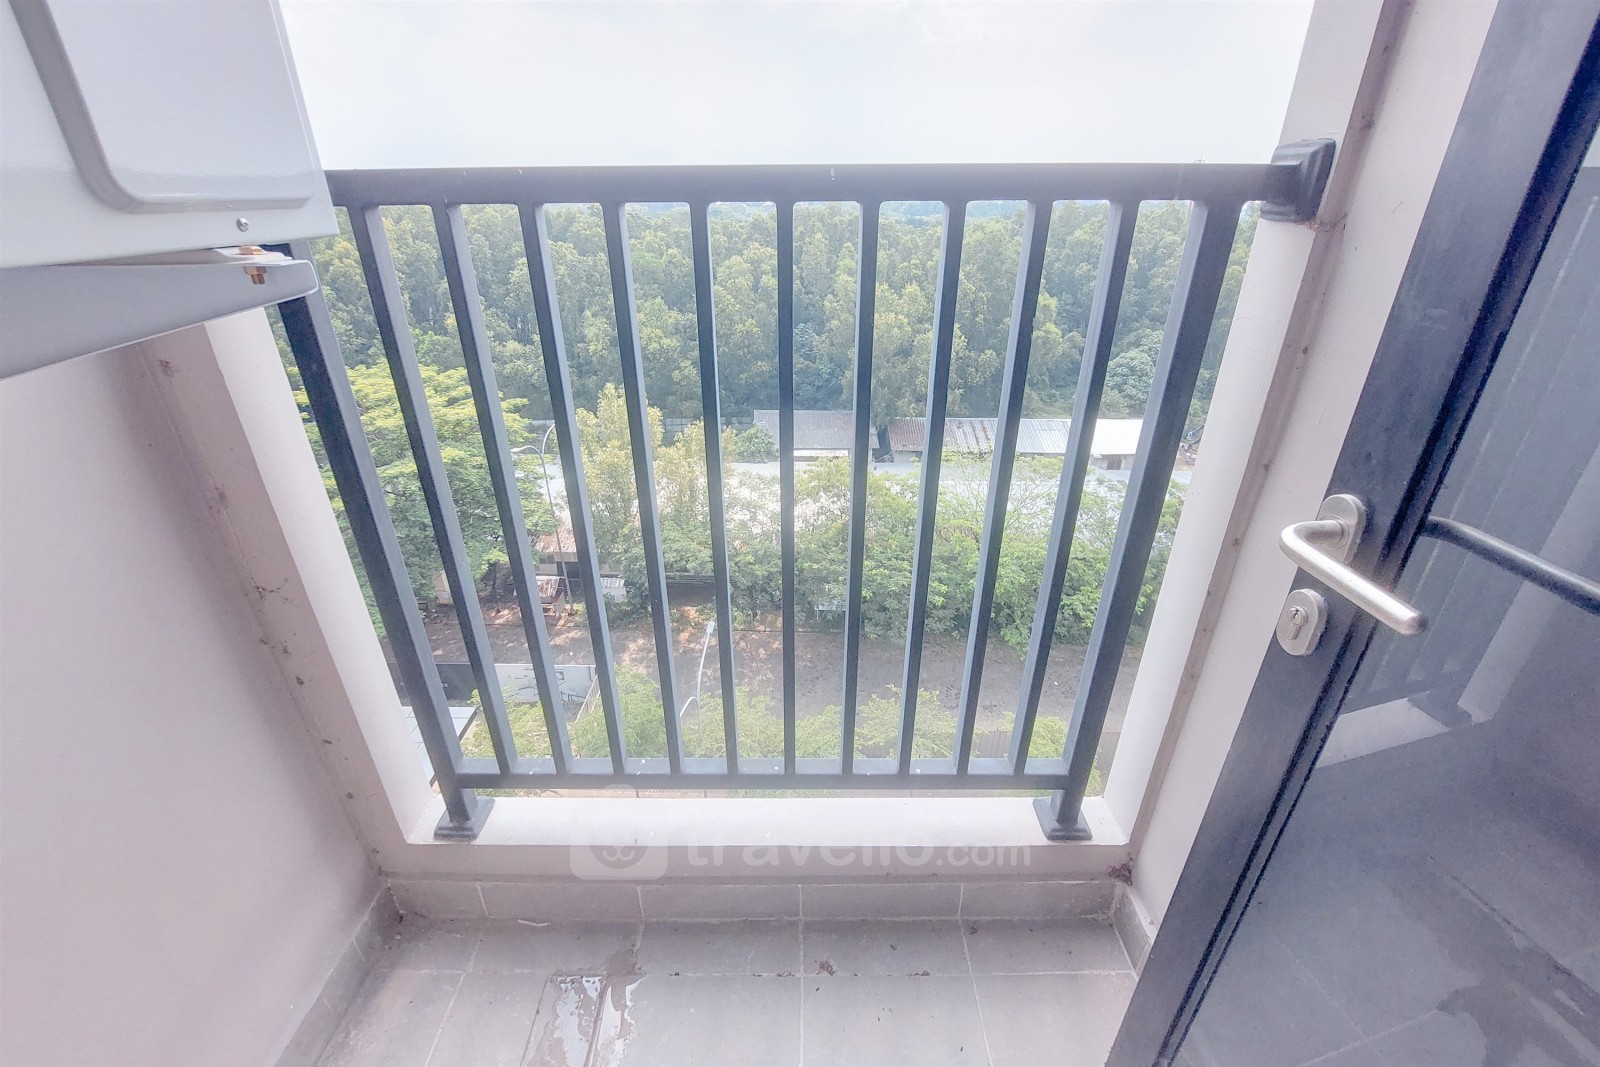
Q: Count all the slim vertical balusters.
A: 10